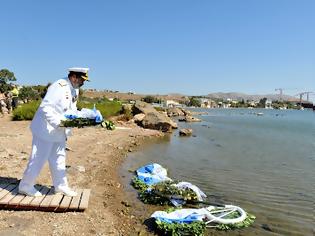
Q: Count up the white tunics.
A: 1